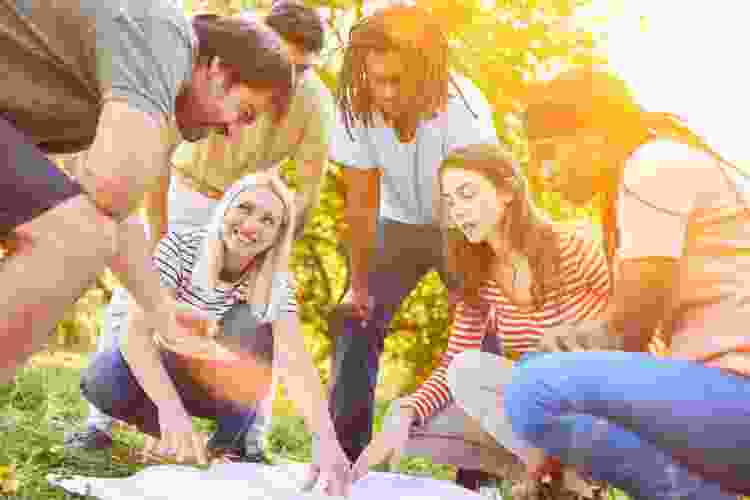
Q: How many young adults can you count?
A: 6